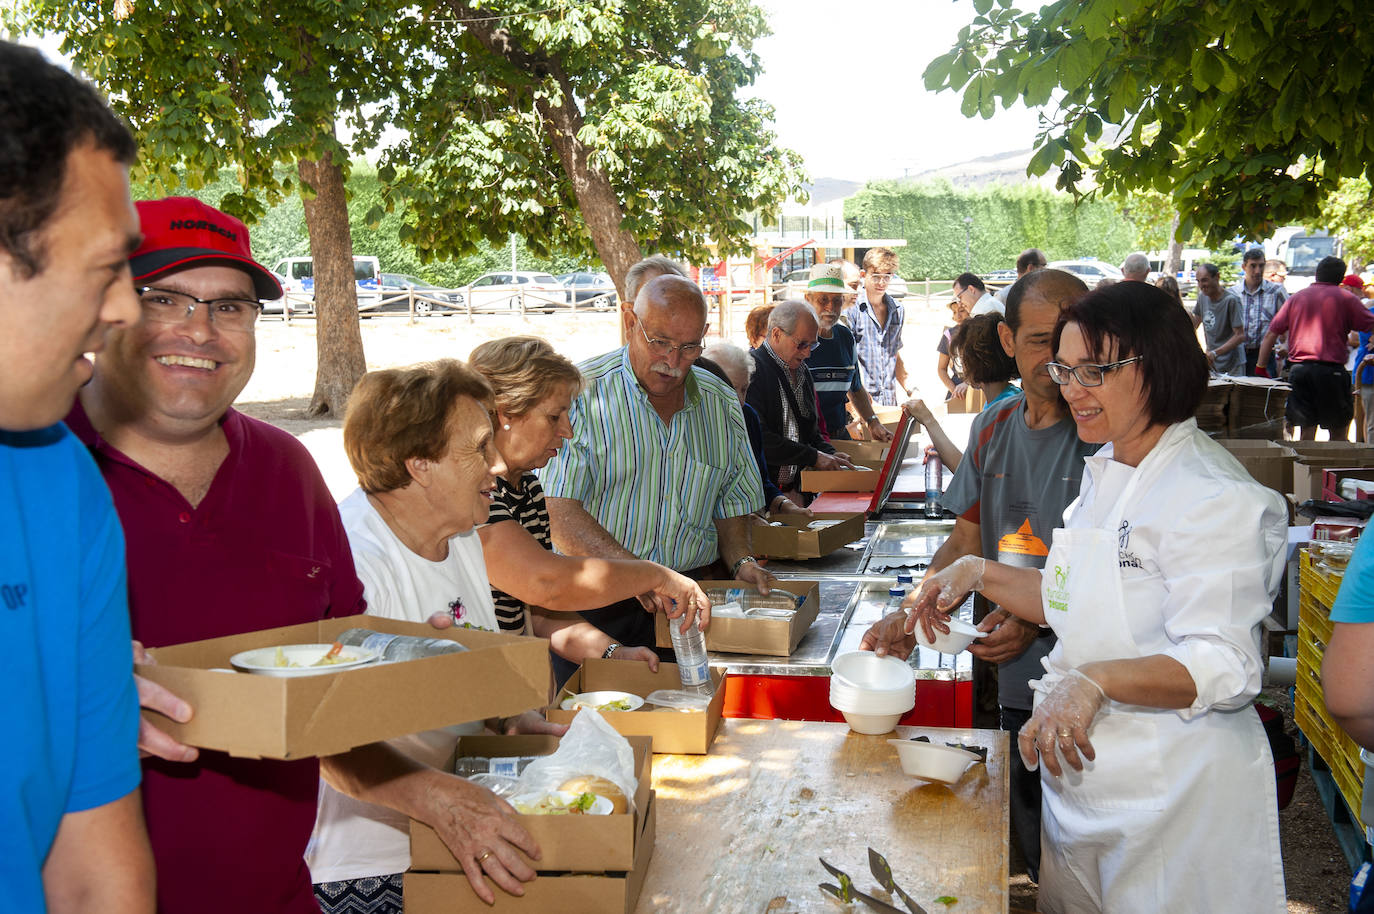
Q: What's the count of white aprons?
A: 1